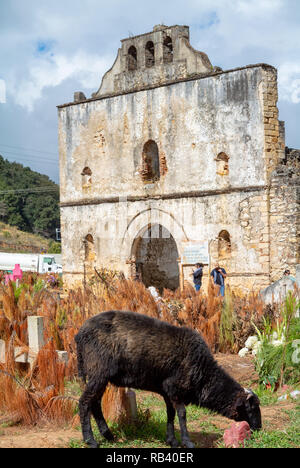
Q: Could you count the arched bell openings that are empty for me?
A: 3